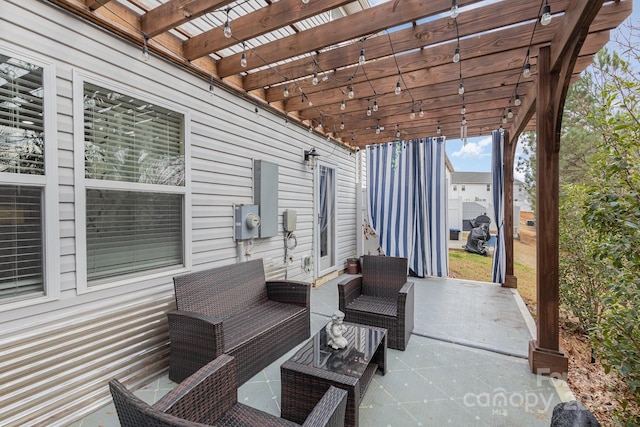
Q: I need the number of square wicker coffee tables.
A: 1